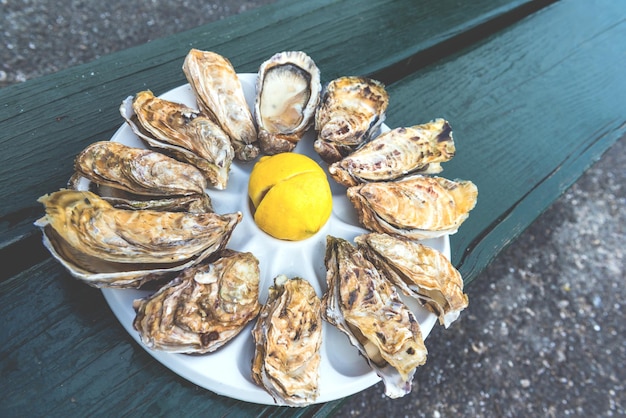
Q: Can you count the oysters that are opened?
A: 1